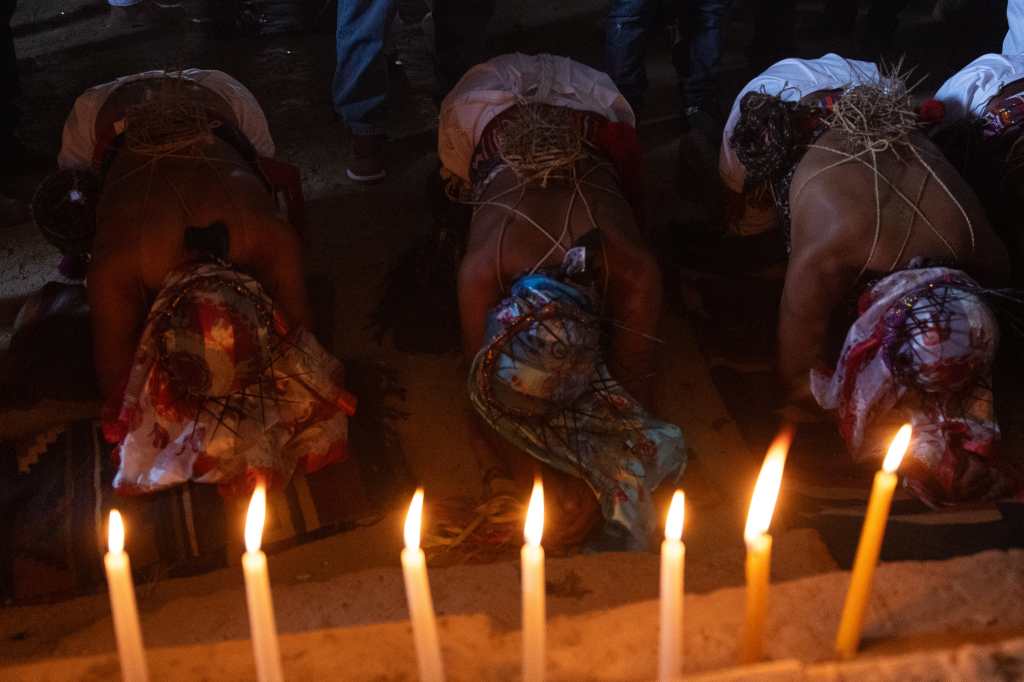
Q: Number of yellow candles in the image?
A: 2